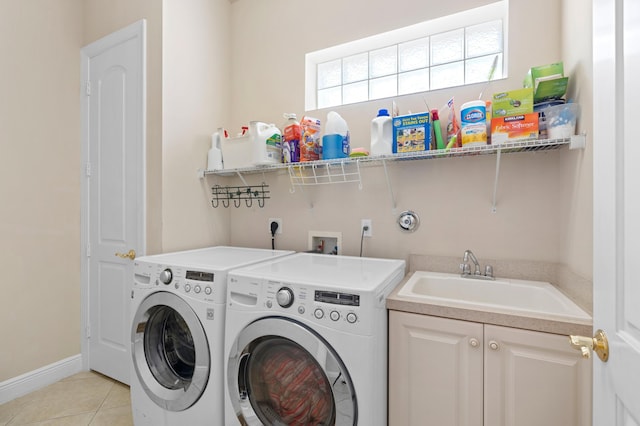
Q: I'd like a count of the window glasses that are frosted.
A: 12